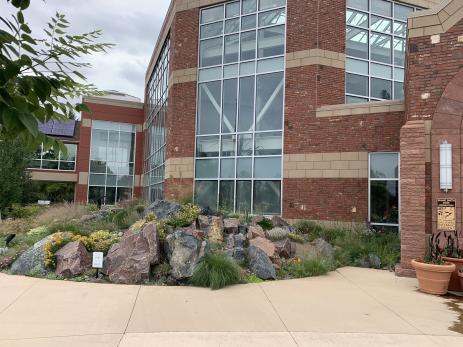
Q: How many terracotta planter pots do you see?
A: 2